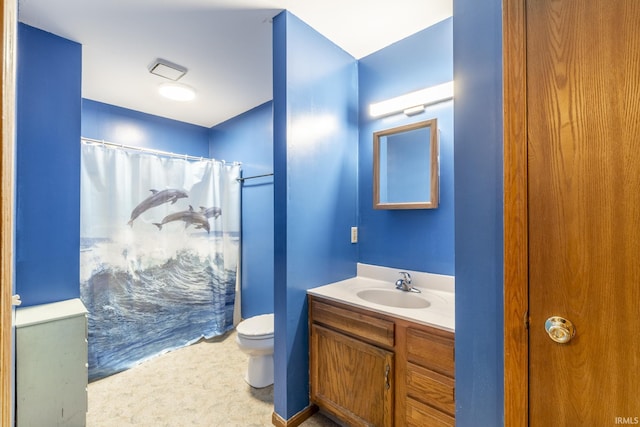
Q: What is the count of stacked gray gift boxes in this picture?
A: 0